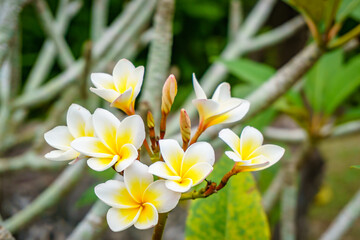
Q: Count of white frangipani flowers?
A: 7